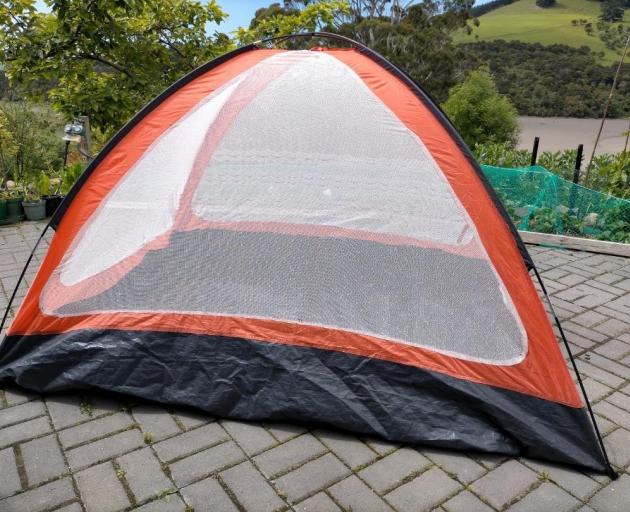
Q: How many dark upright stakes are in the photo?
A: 2